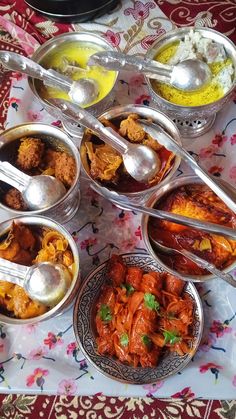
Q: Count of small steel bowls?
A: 6